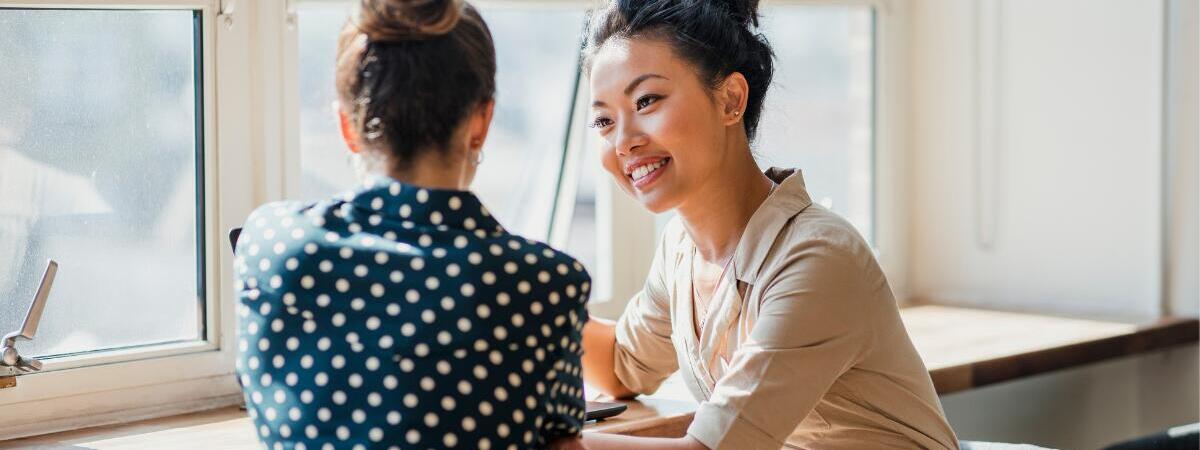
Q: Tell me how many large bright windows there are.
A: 3